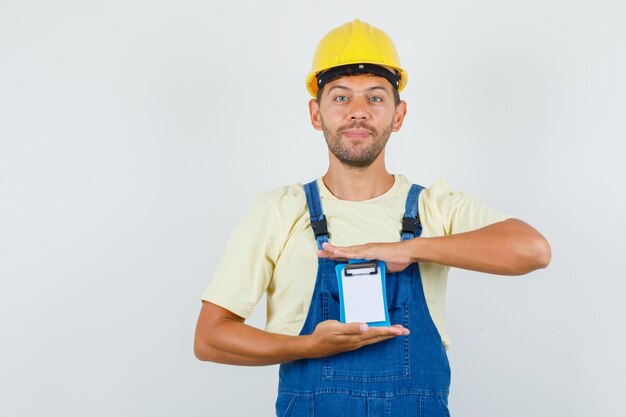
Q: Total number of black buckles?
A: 2